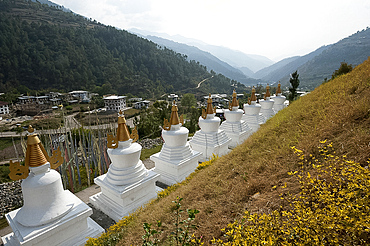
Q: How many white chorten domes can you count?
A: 8